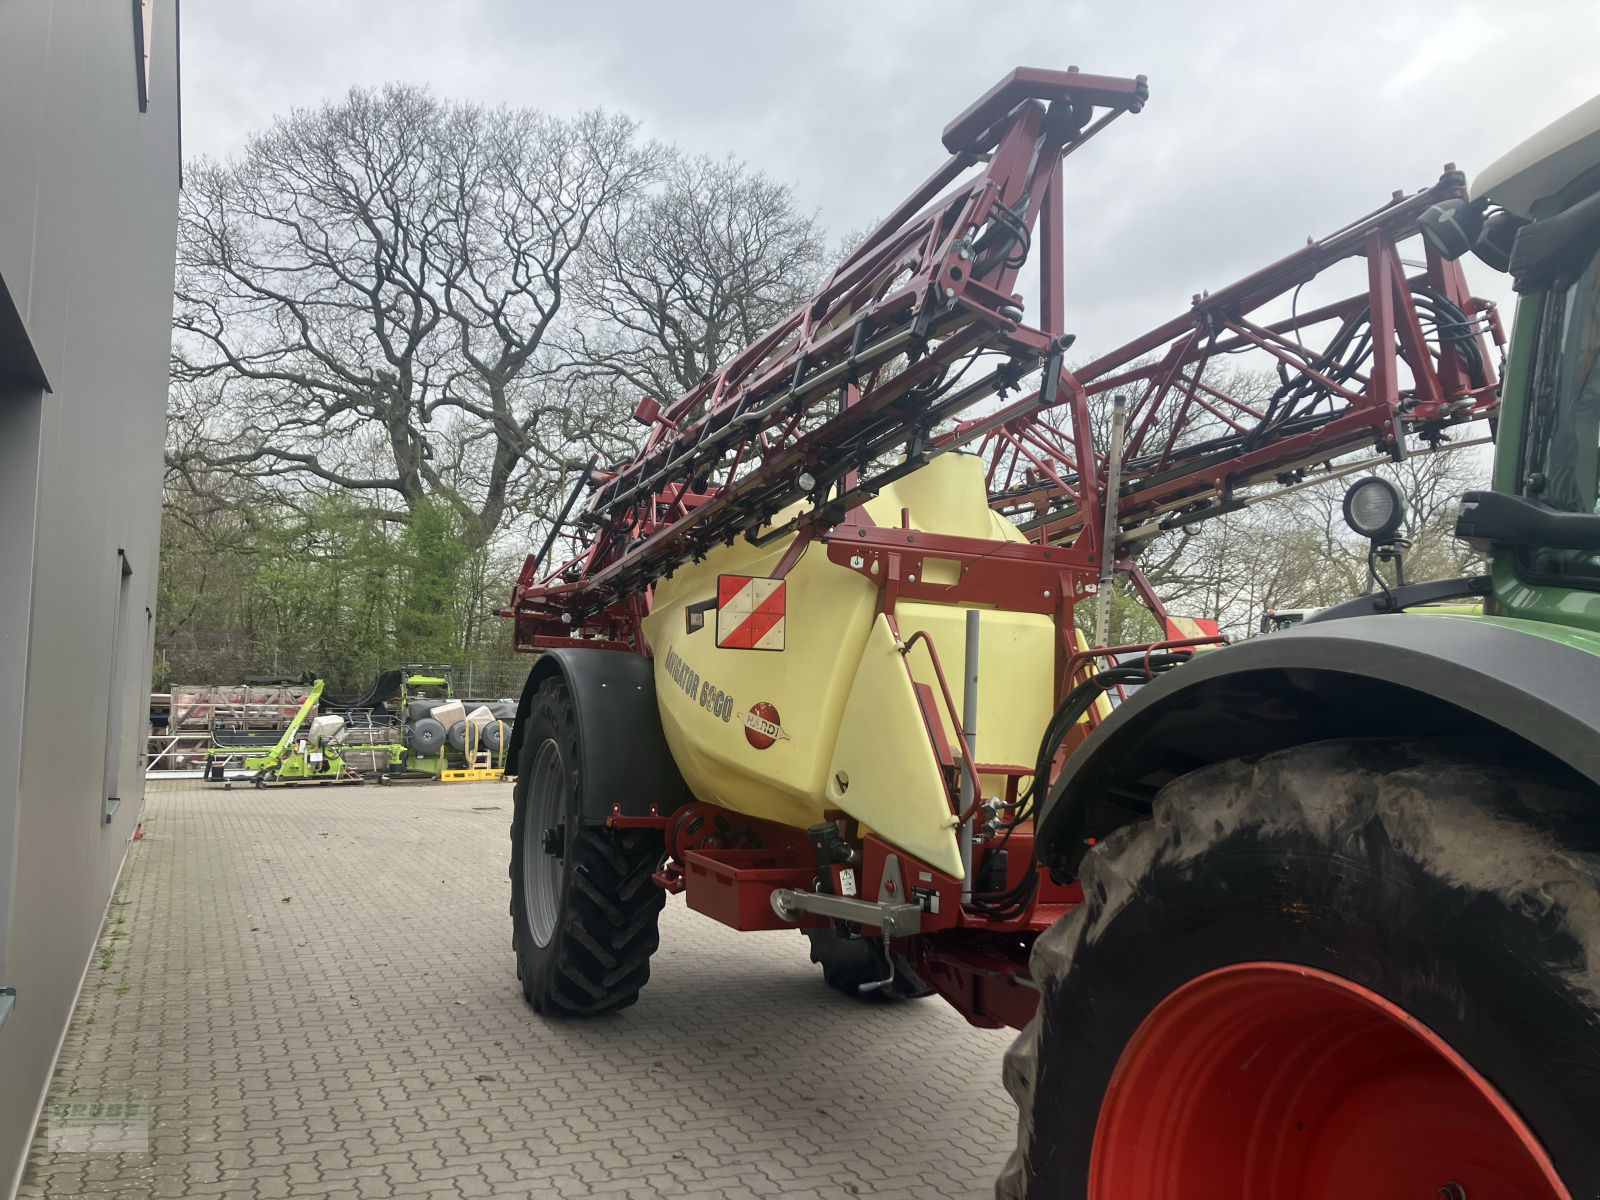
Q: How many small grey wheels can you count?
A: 3